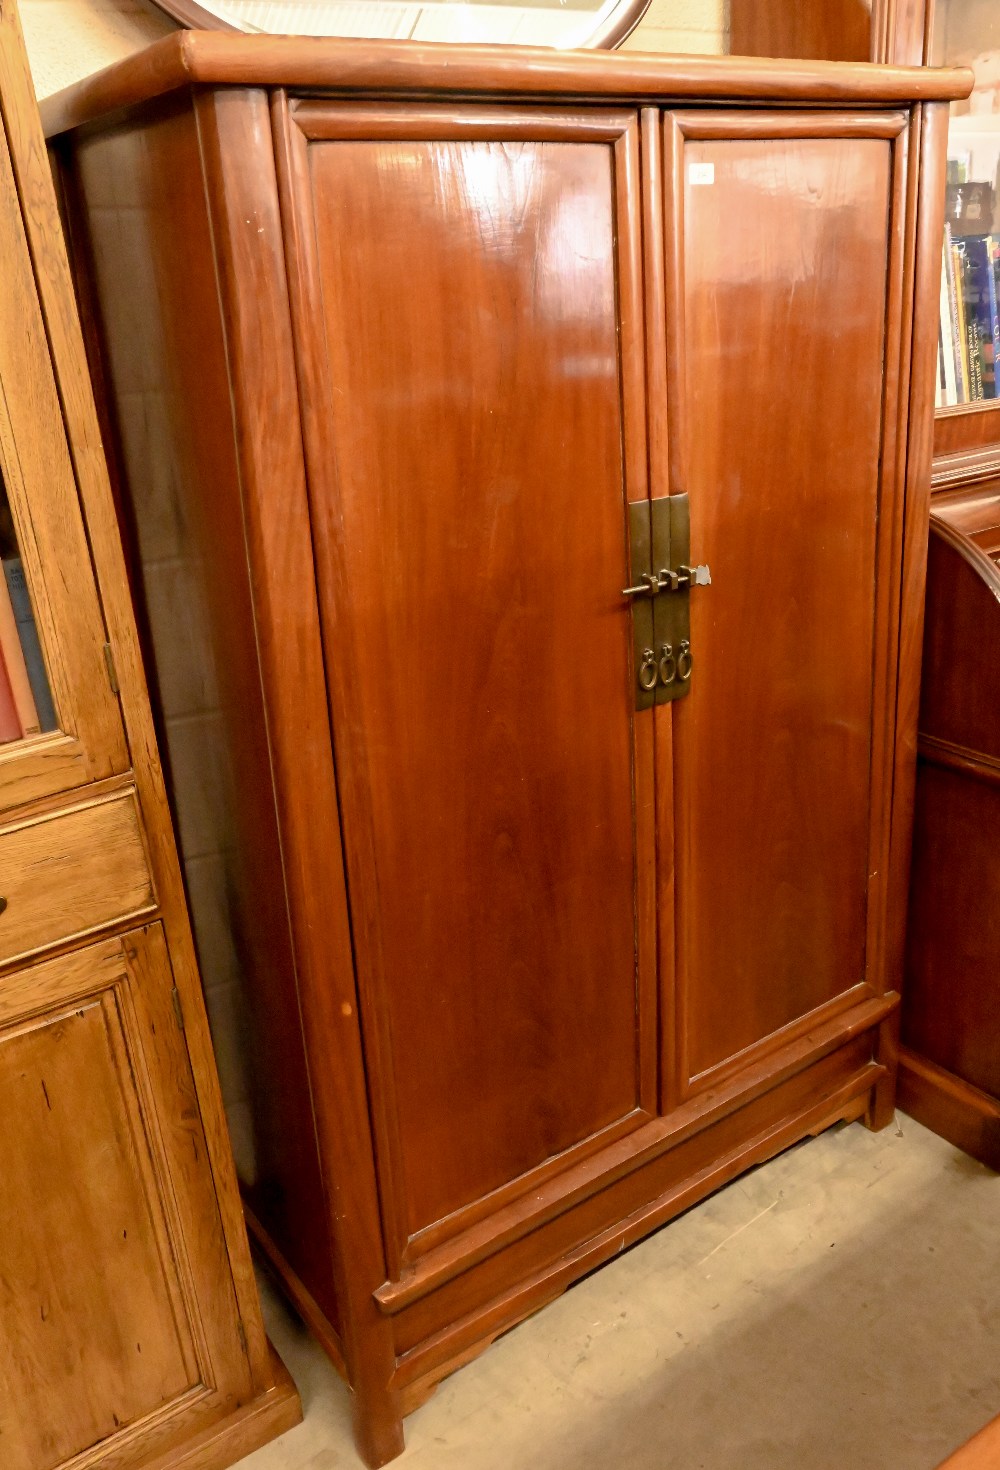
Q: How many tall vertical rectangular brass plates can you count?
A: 3